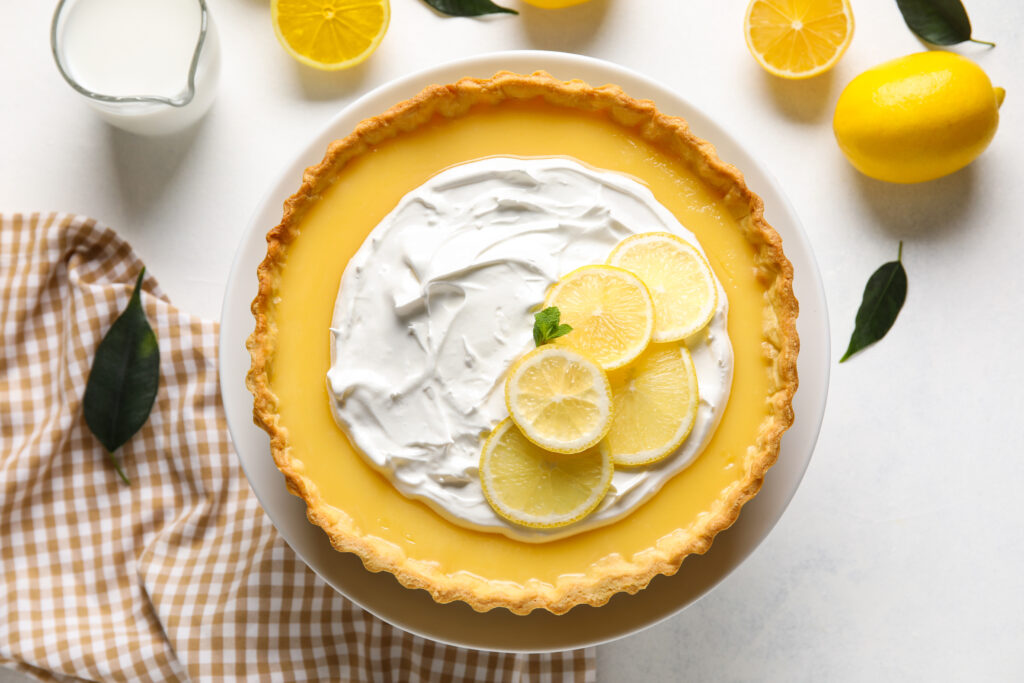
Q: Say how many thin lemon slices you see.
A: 5